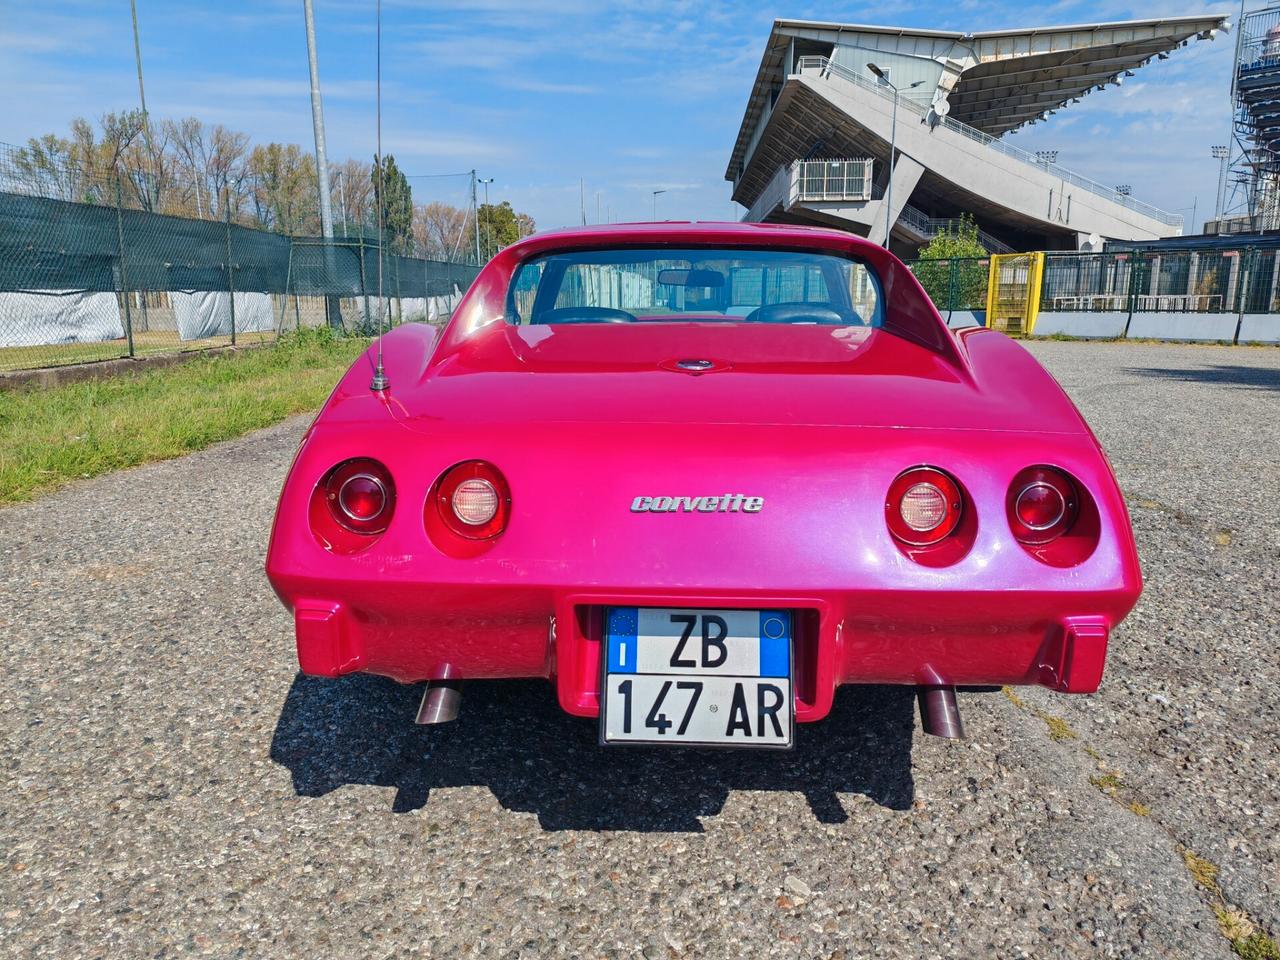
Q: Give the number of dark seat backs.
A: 2